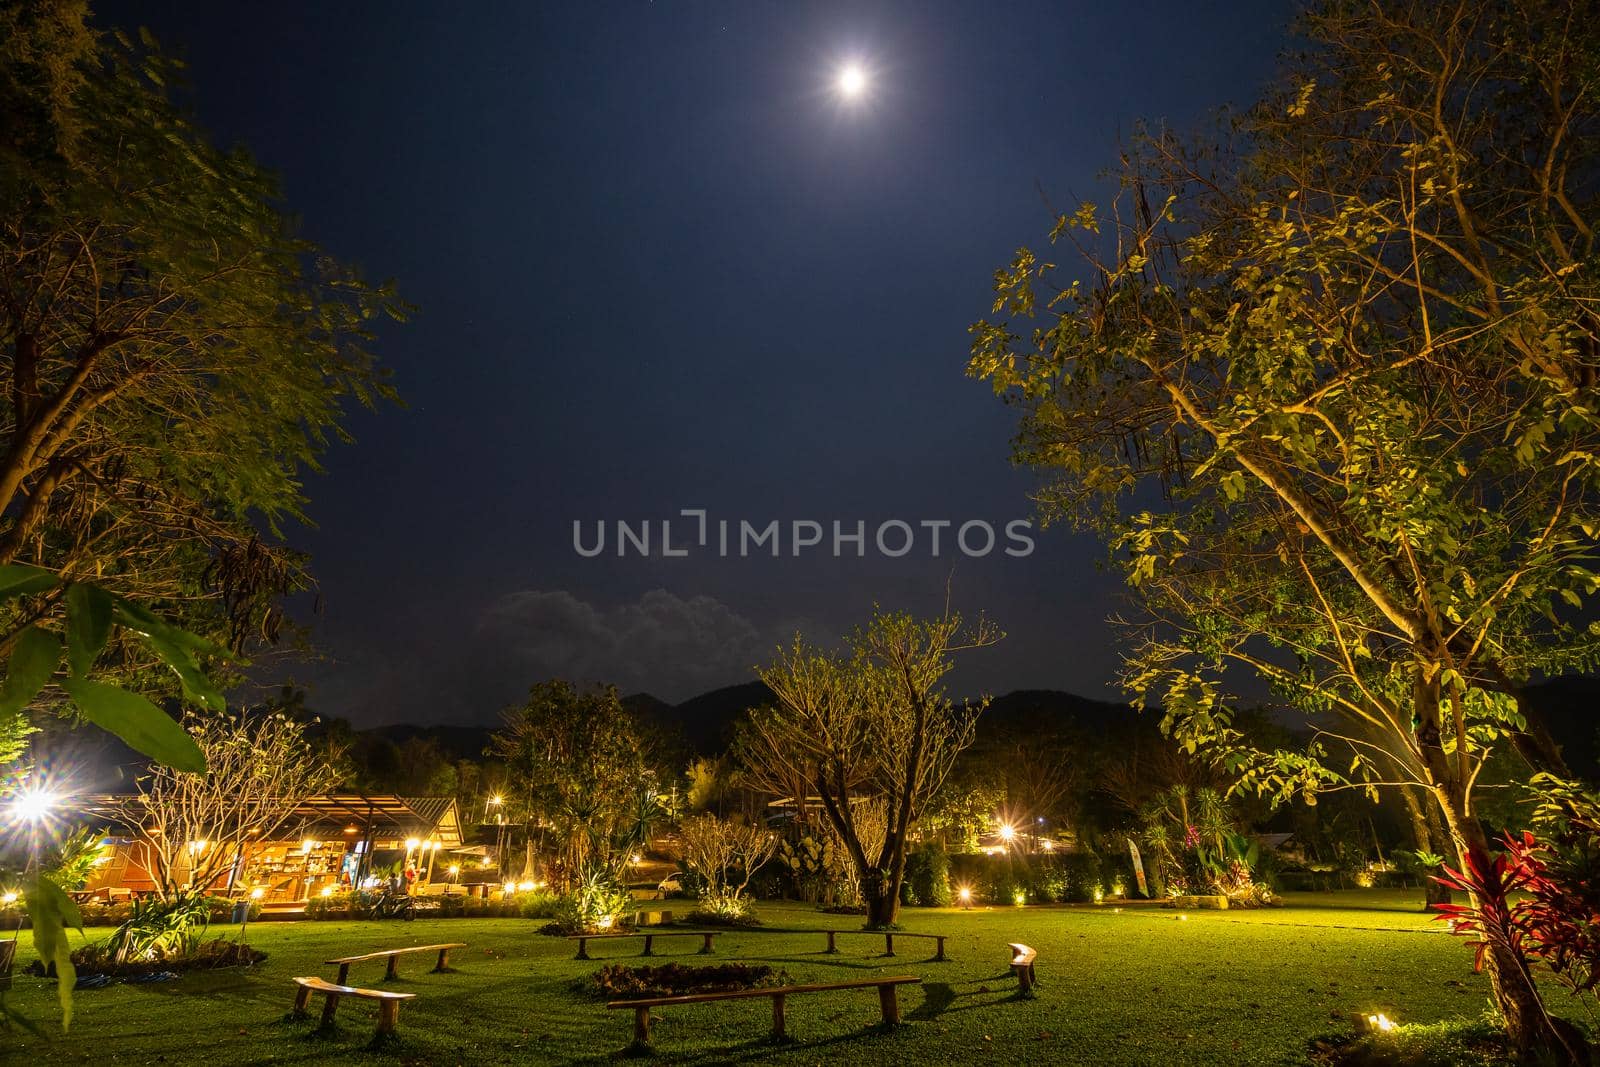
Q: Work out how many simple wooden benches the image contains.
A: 6